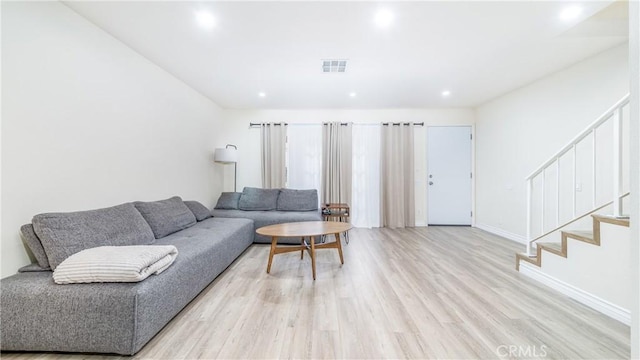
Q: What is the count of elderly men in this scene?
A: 0